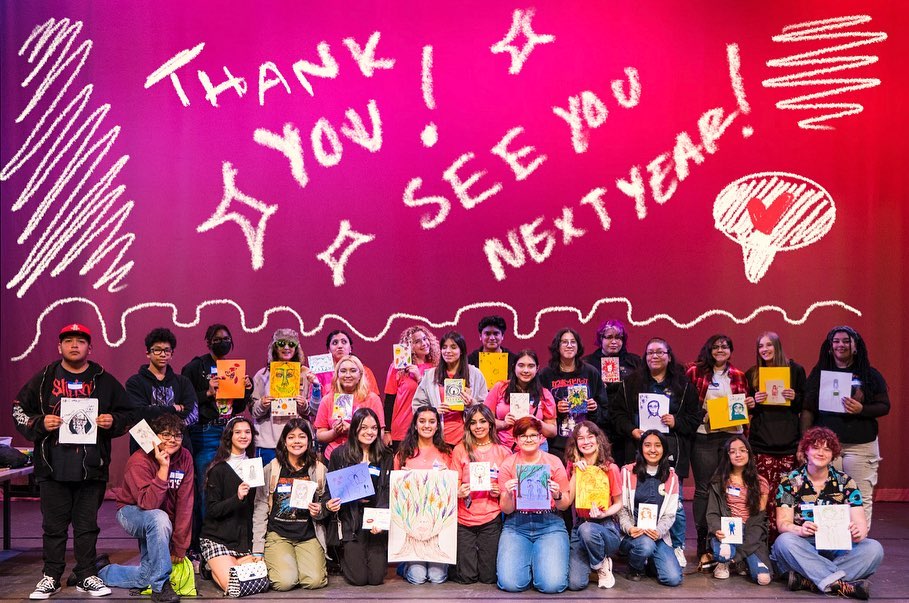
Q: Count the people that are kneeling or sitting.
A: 11